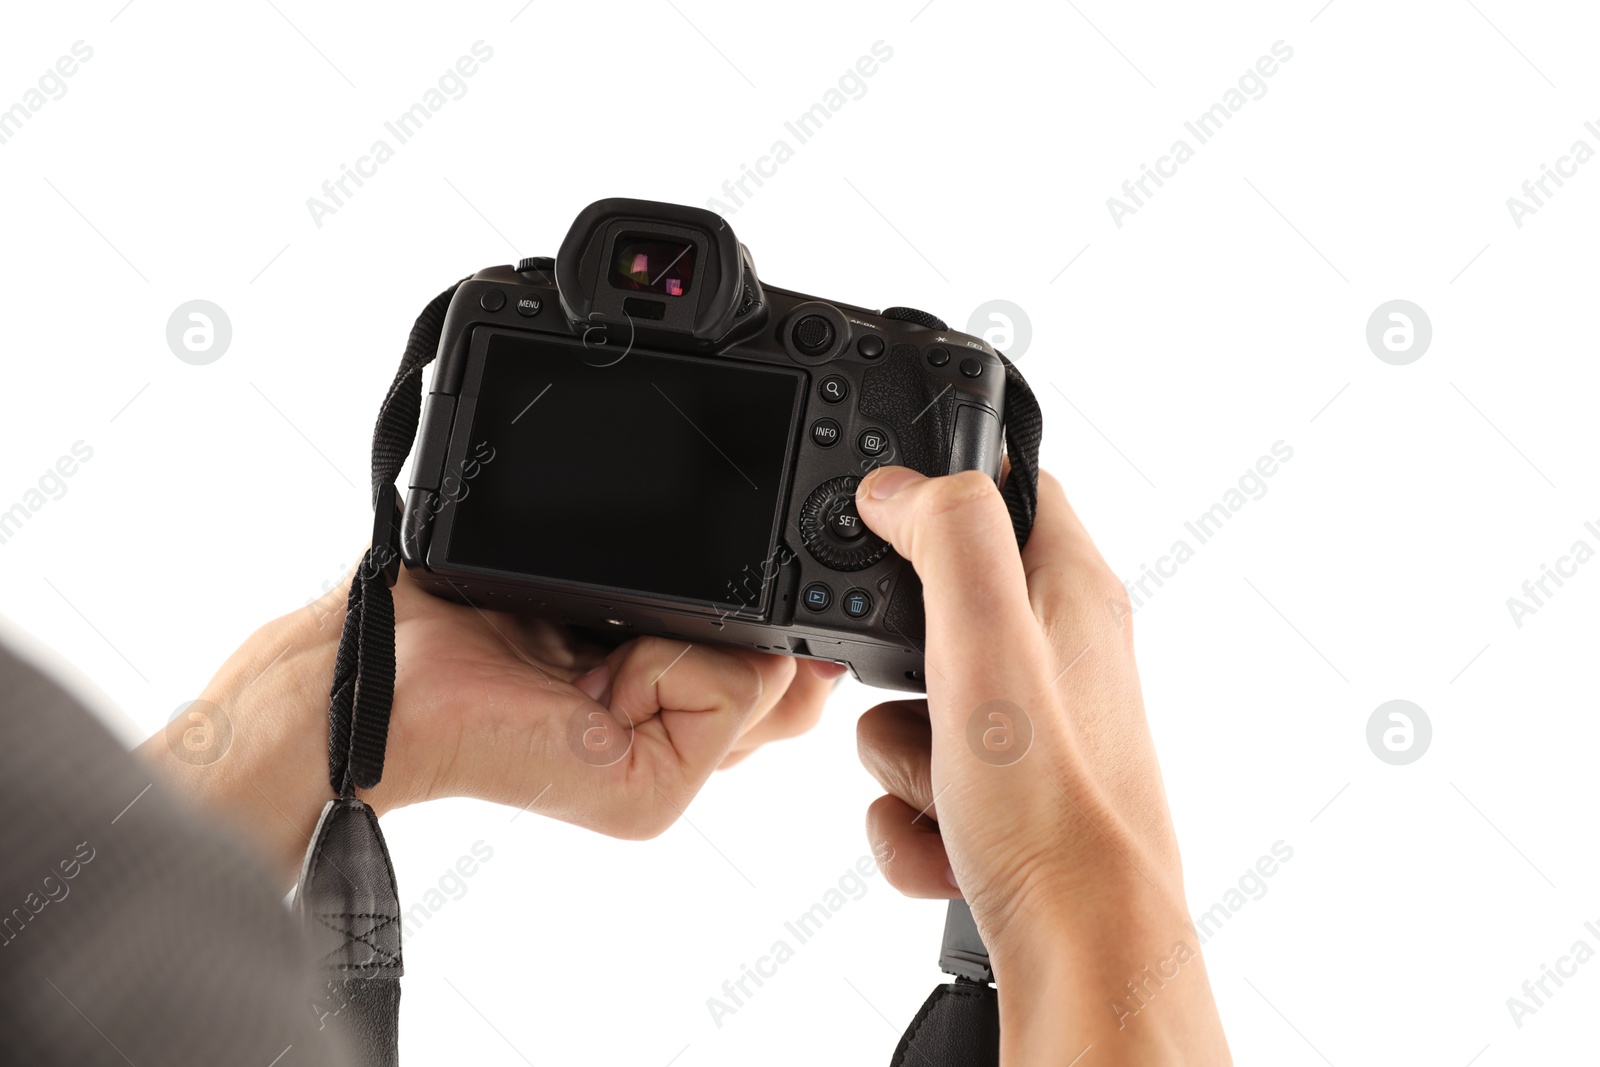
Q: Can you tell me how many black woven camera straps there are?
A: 2